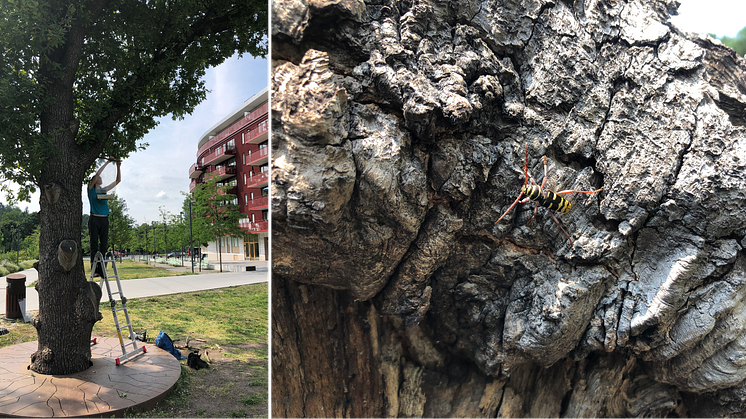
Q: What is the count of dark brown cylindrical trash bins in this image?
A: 1